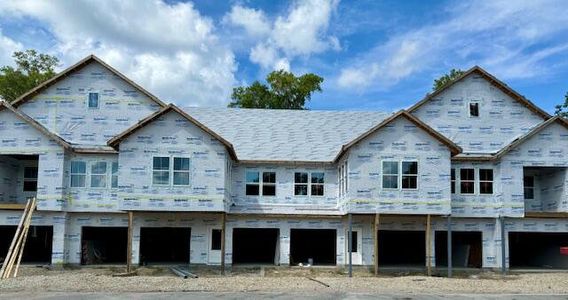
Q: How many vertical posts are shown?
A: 7